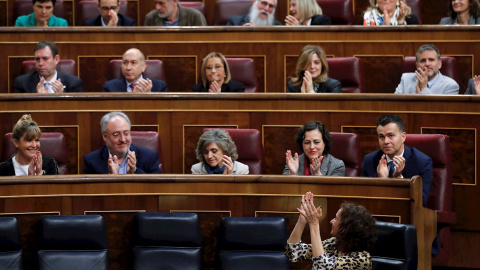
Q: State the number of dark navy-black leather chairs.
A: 5